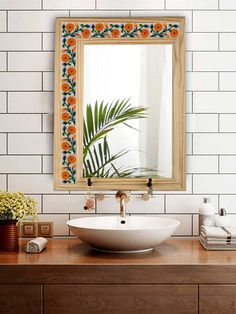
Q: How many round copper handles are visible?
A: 2